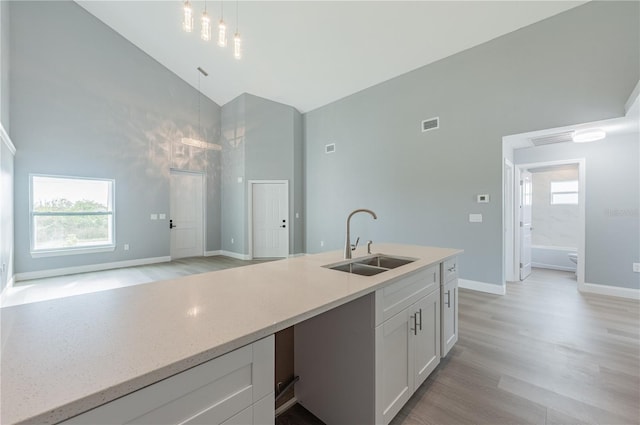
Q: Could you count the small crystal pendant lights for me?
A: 4